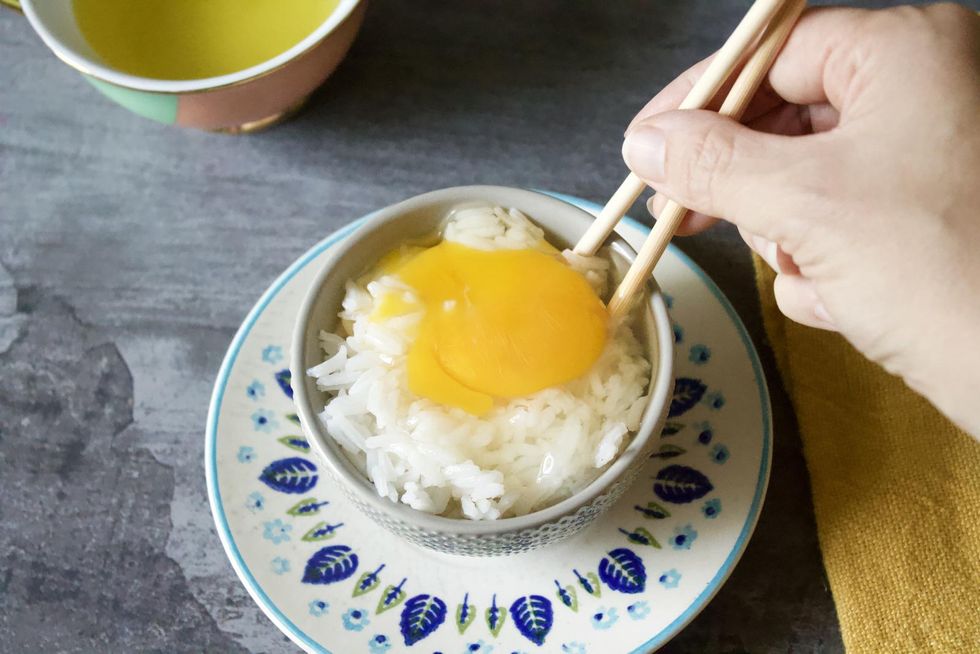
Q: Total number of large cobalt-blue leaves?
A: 8